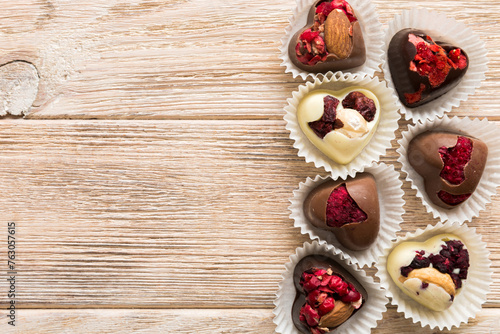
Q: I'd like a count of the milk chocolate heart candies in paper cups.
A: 3